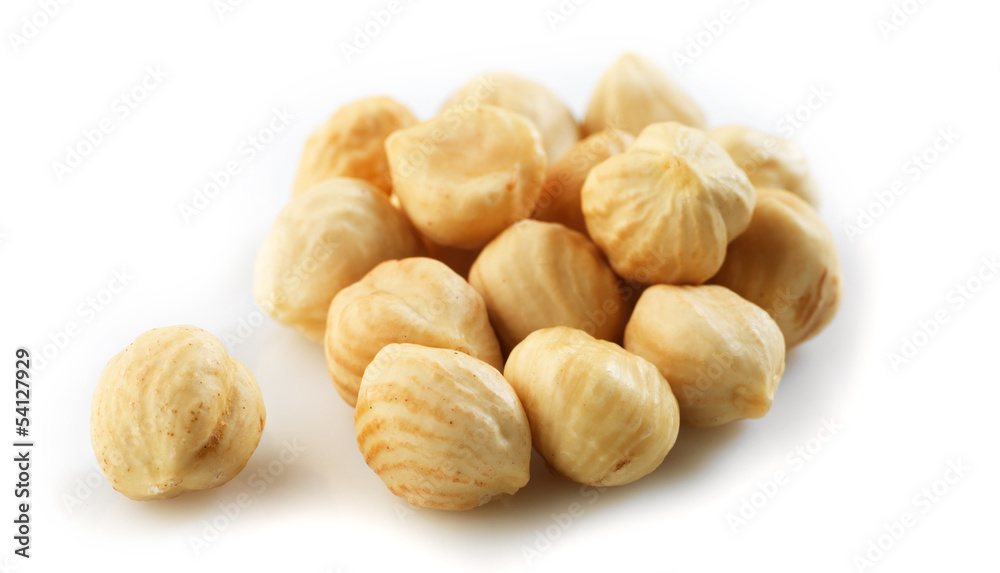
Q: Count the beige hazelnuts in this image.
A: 15